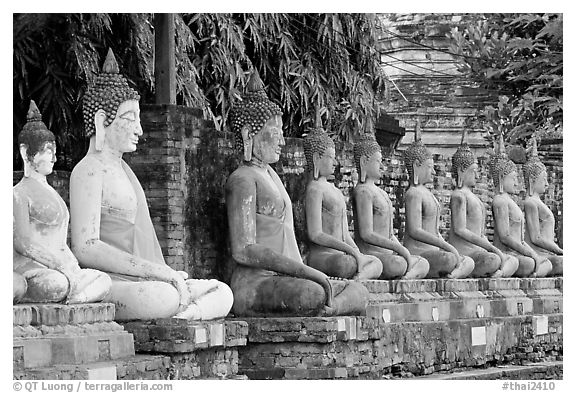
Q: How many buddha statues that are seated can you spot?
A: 9